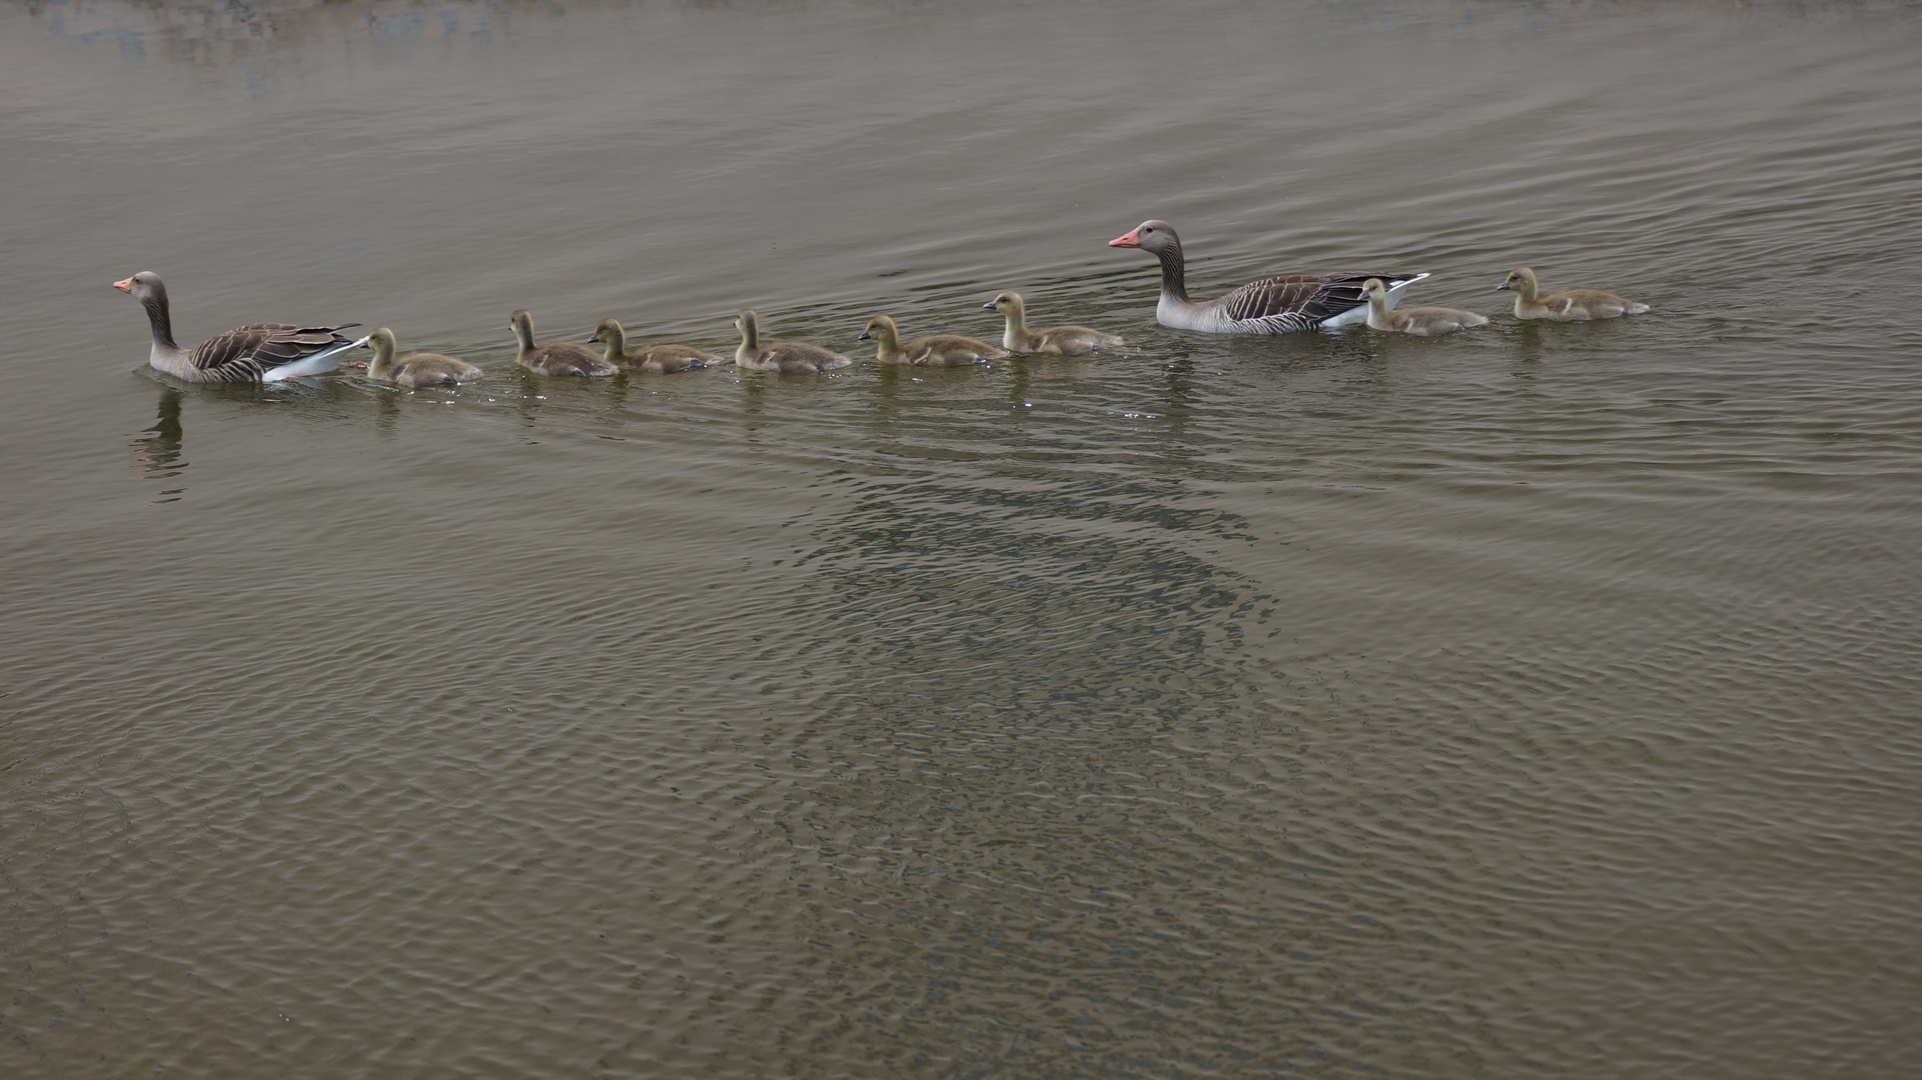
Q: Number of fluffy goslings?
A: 8